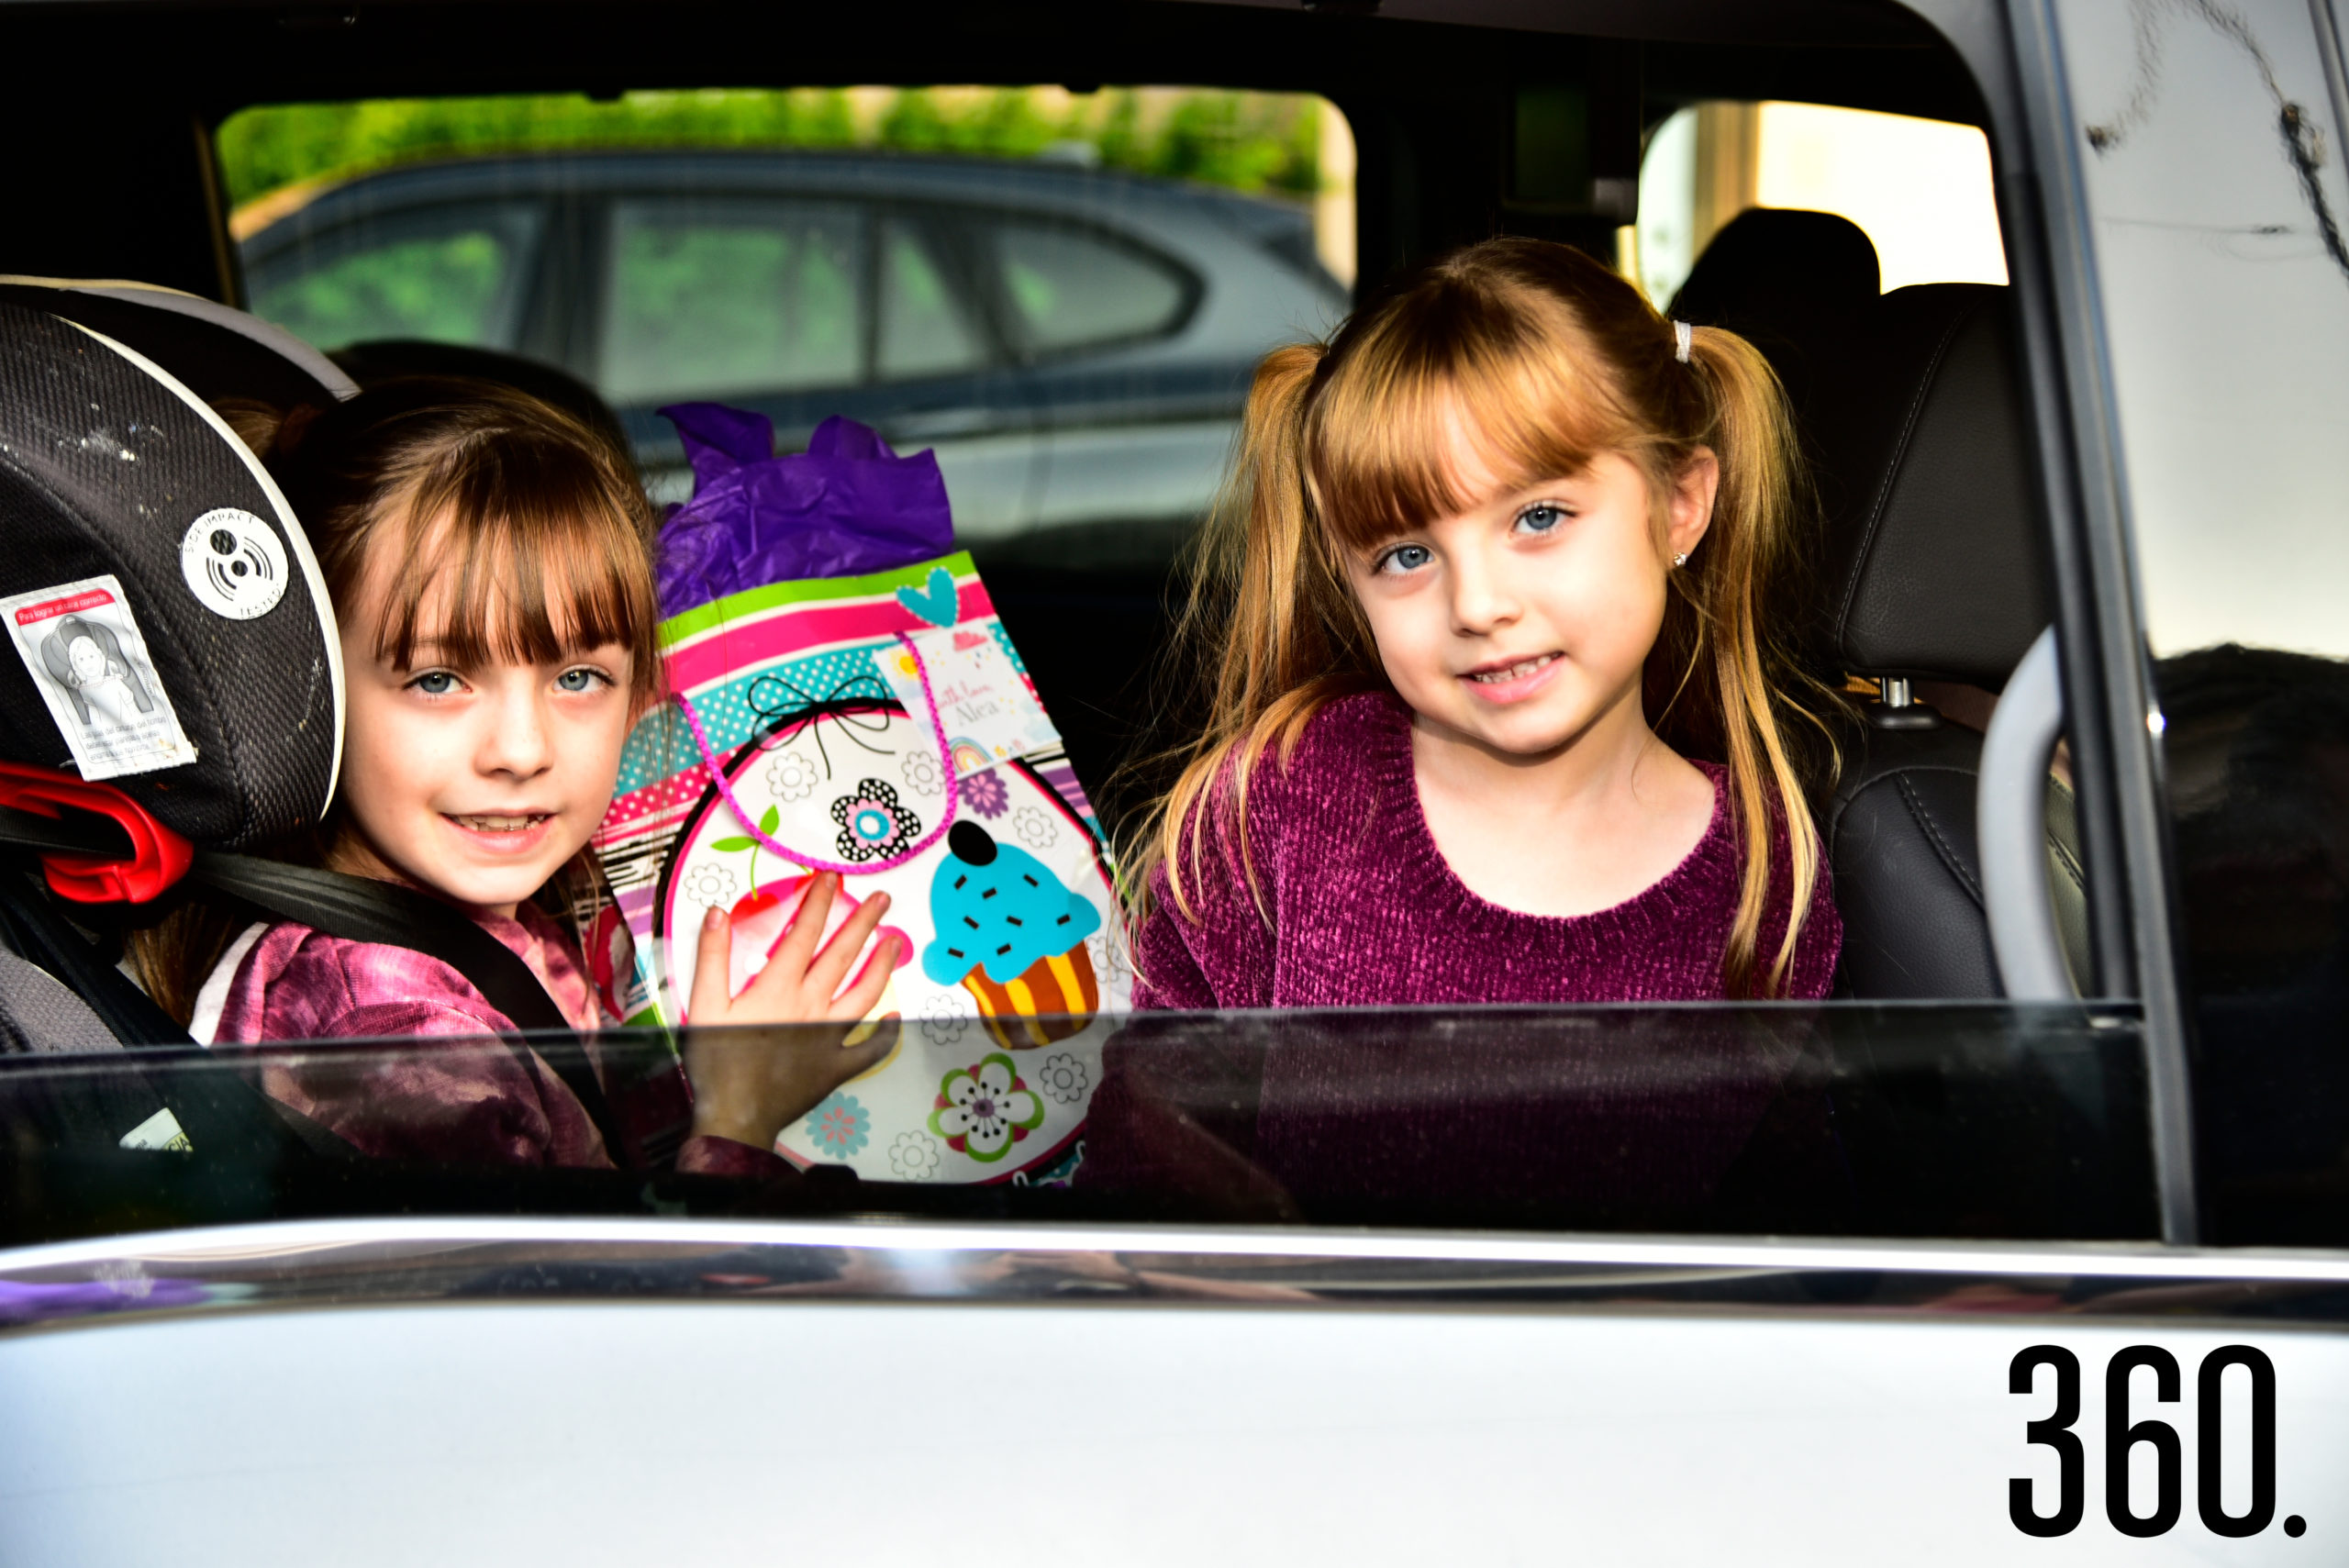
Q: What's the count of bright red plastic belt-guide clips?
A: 1